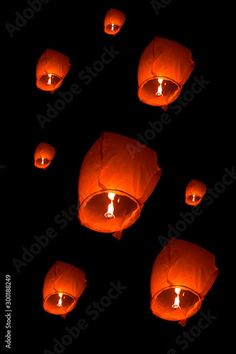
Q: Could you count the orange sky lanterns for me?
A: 8